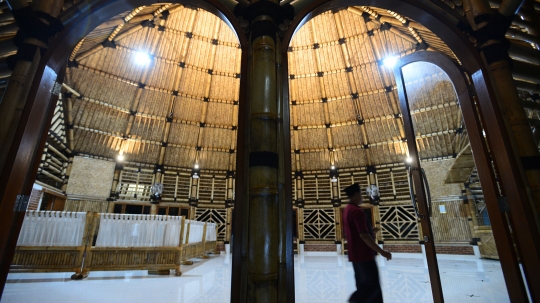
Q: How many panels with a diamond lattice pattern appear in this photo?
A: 3